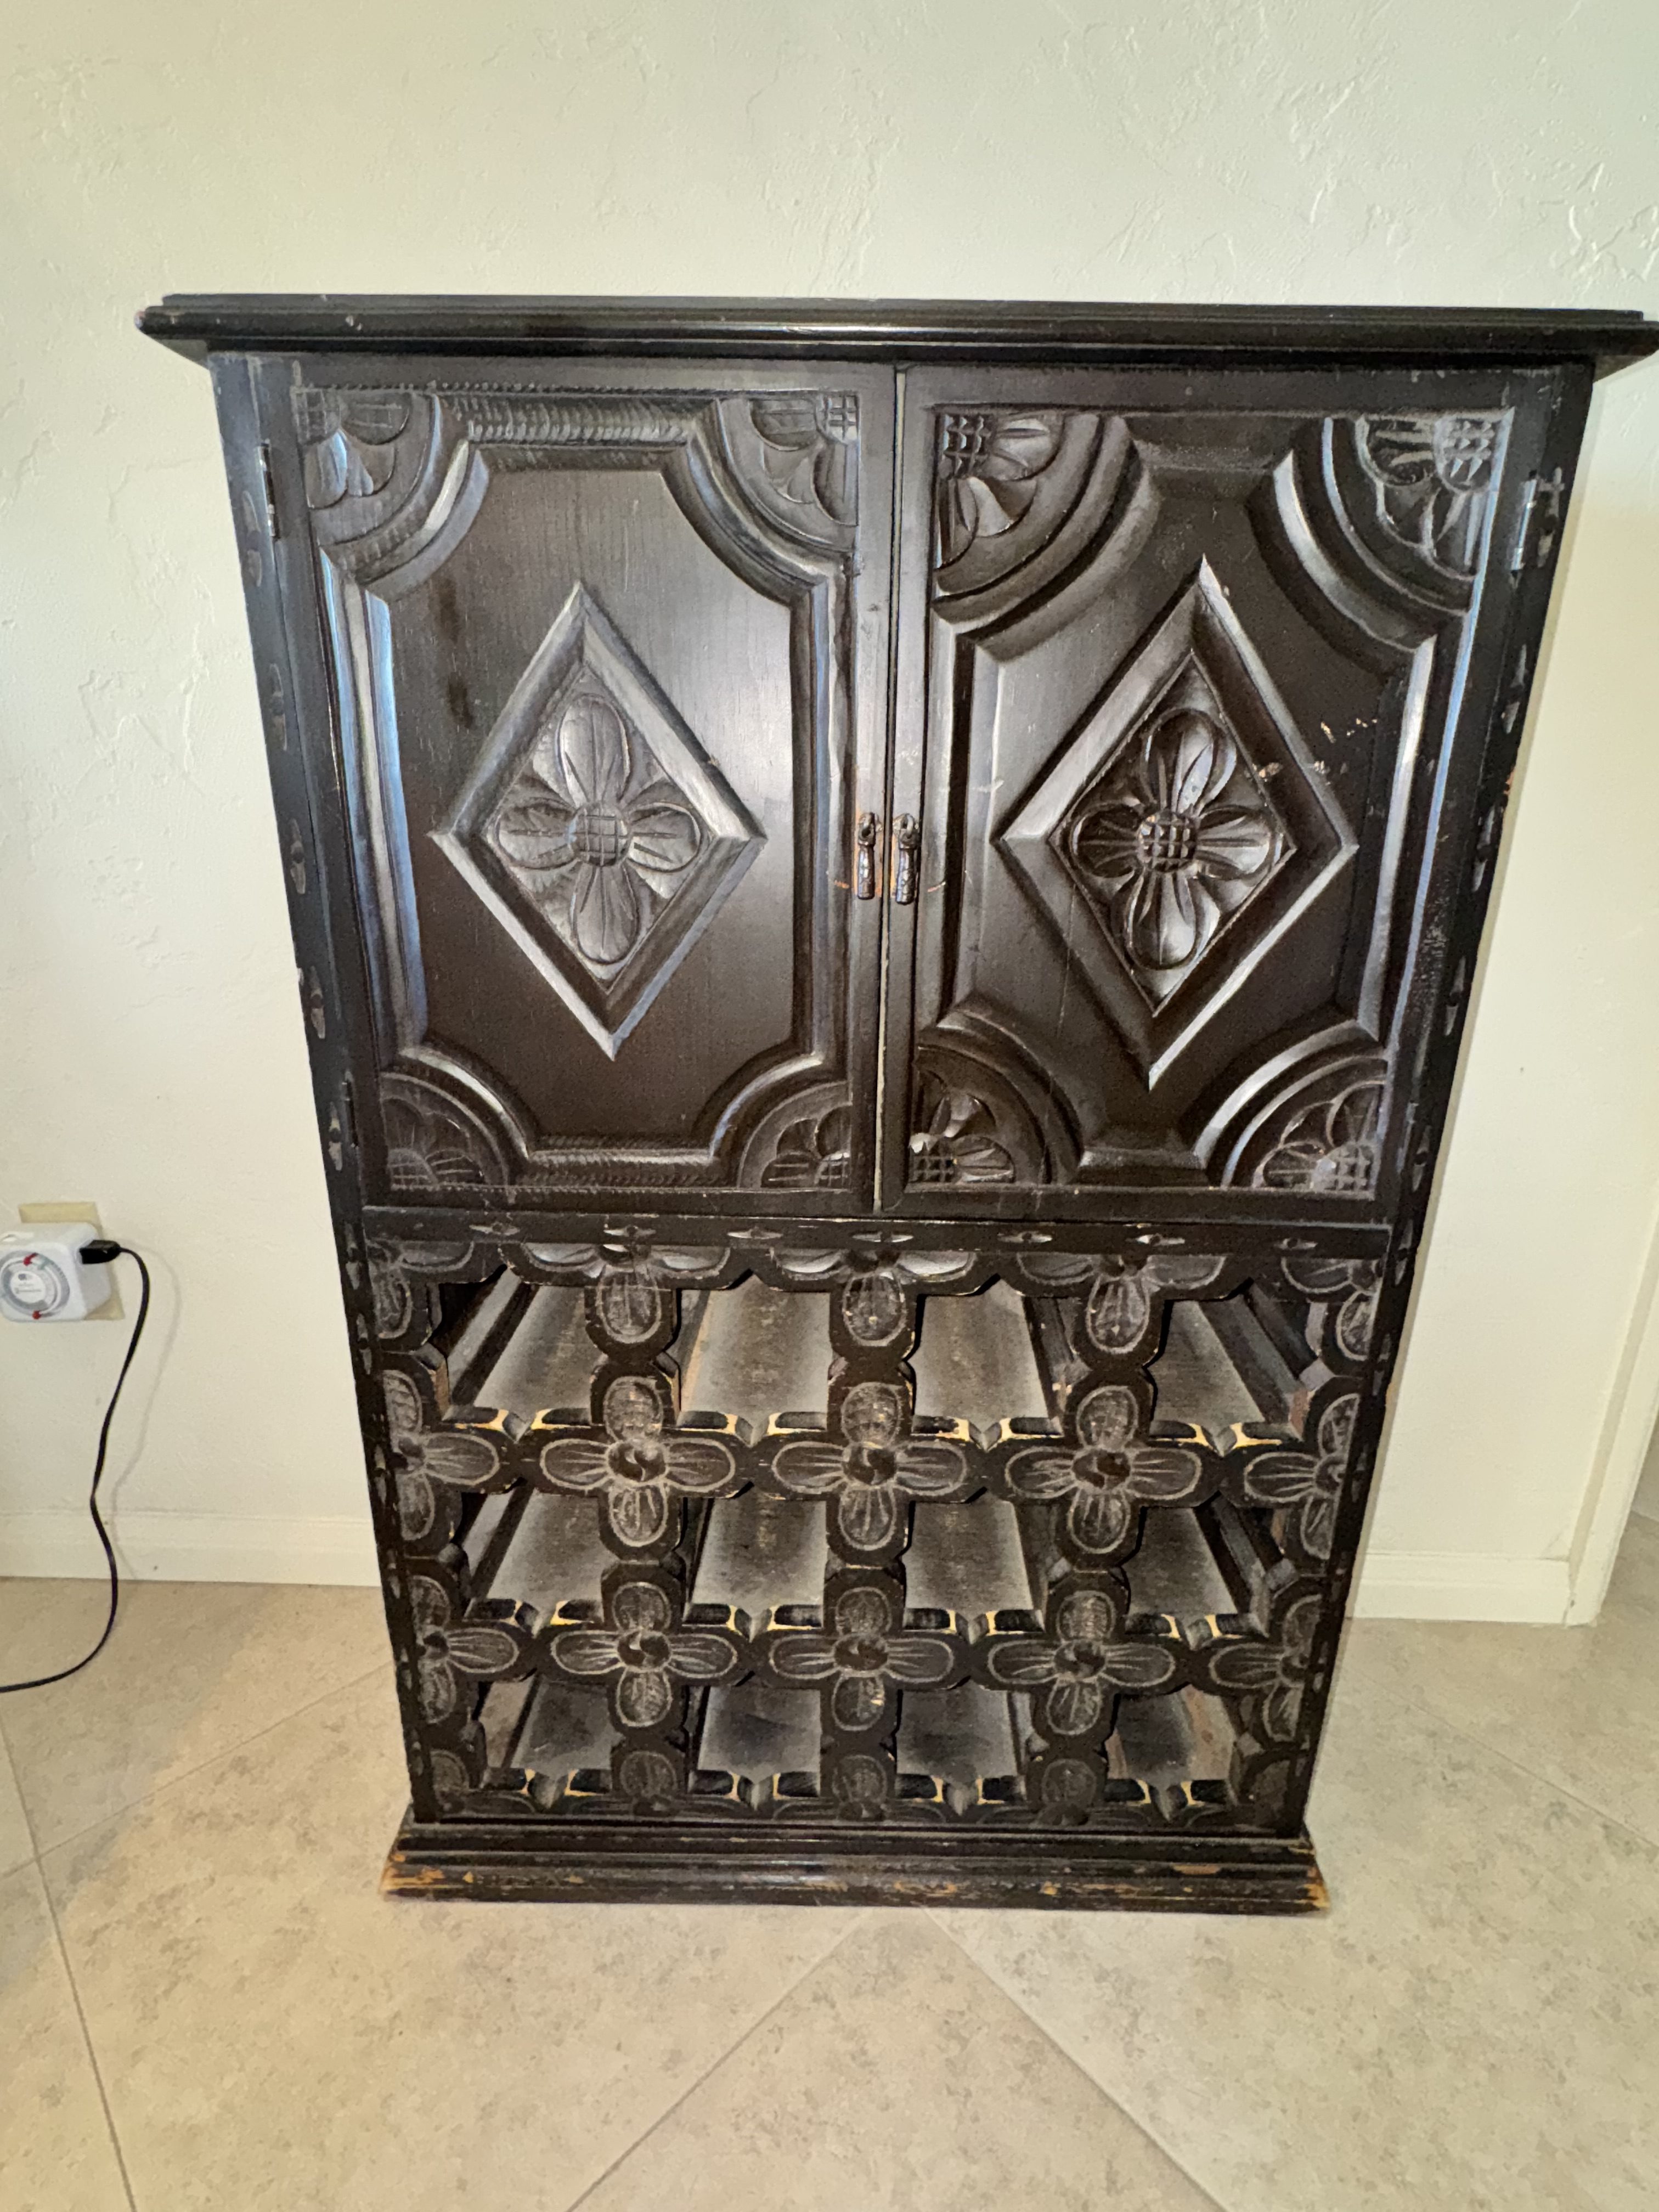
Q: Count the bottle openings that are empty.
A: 12